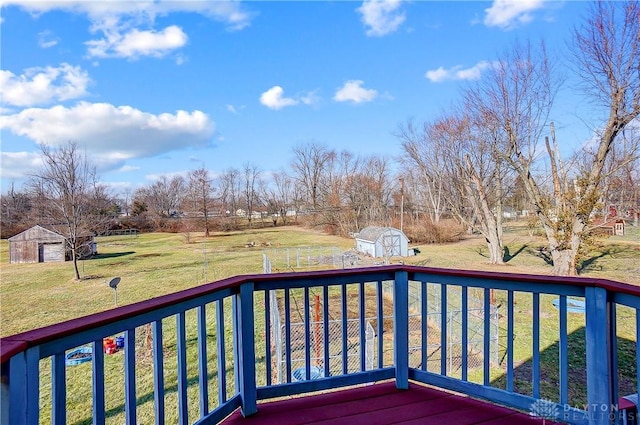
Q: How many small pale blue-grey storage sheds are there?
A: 1